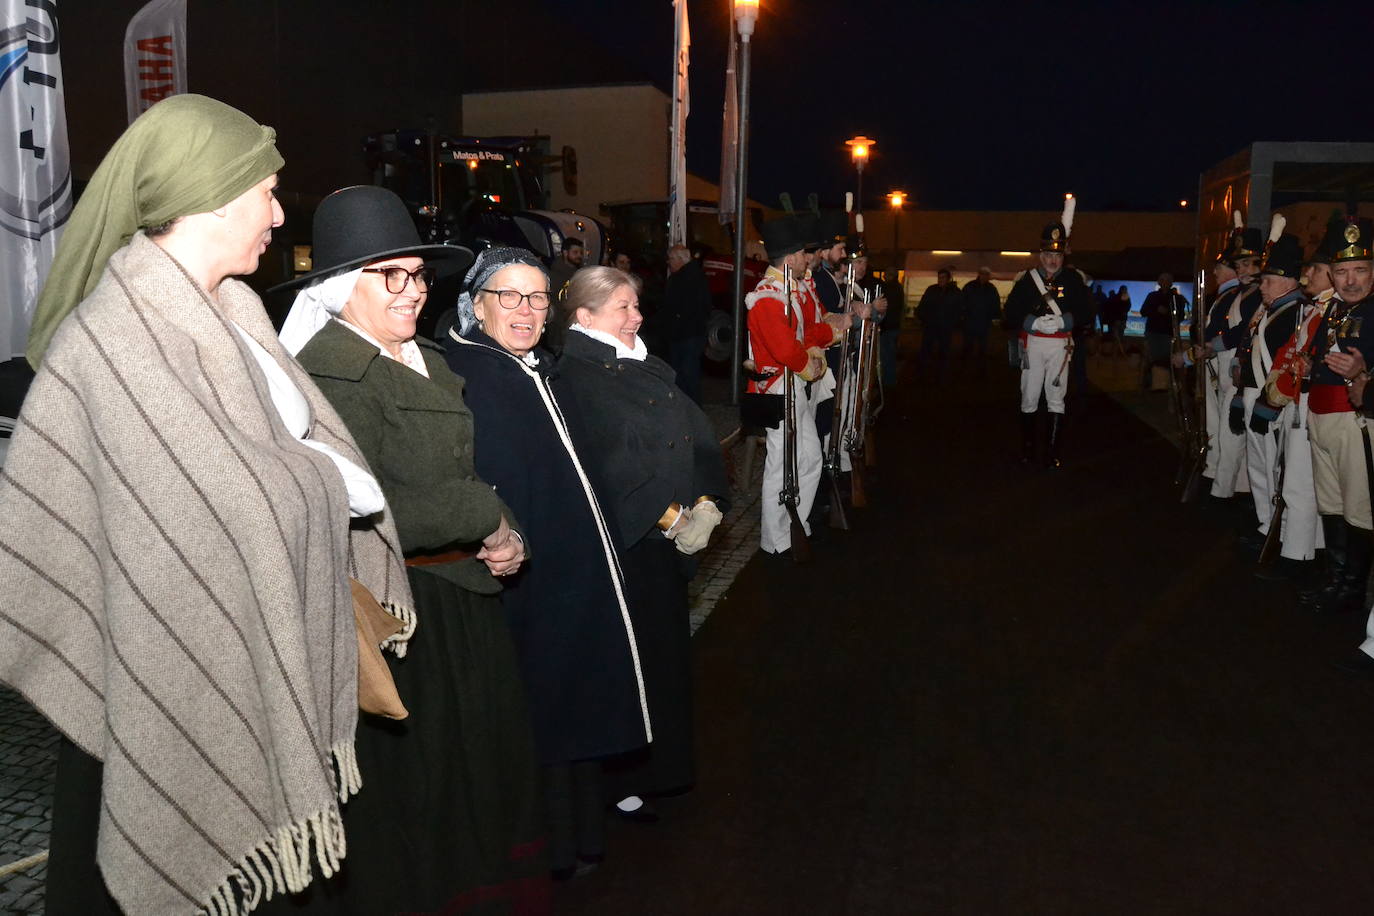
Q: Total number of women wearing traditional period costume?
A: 4